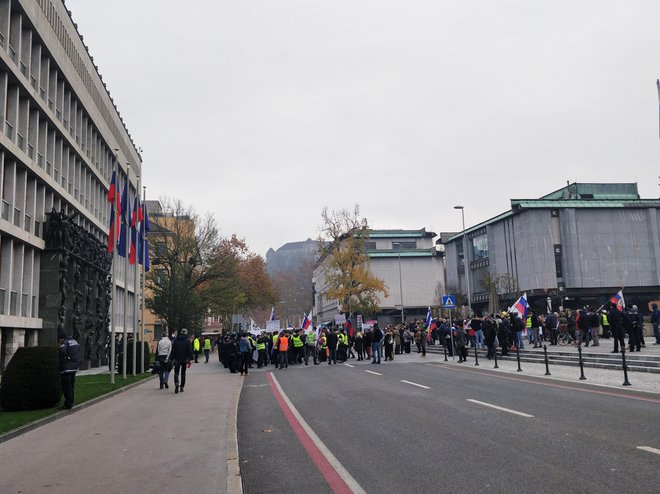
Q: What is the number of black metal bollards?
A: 7